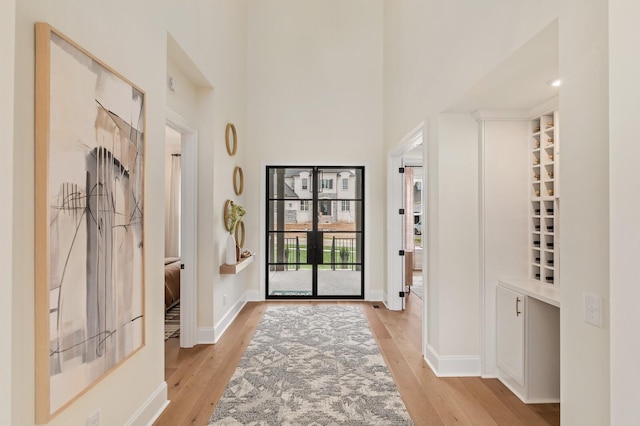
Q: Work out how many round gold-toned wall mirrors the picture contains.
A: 4